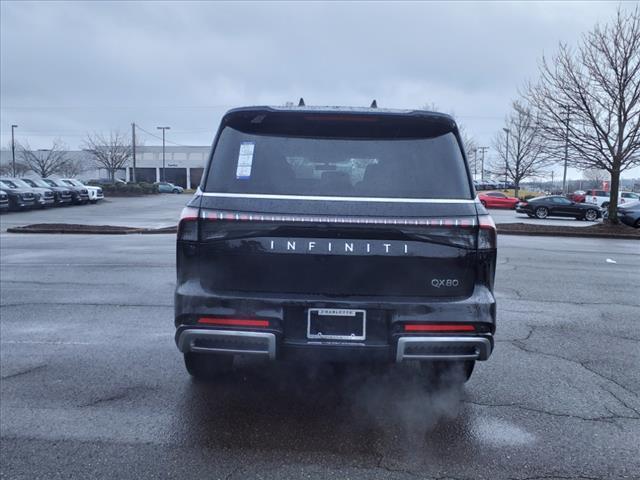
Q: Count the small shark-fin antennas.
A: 2